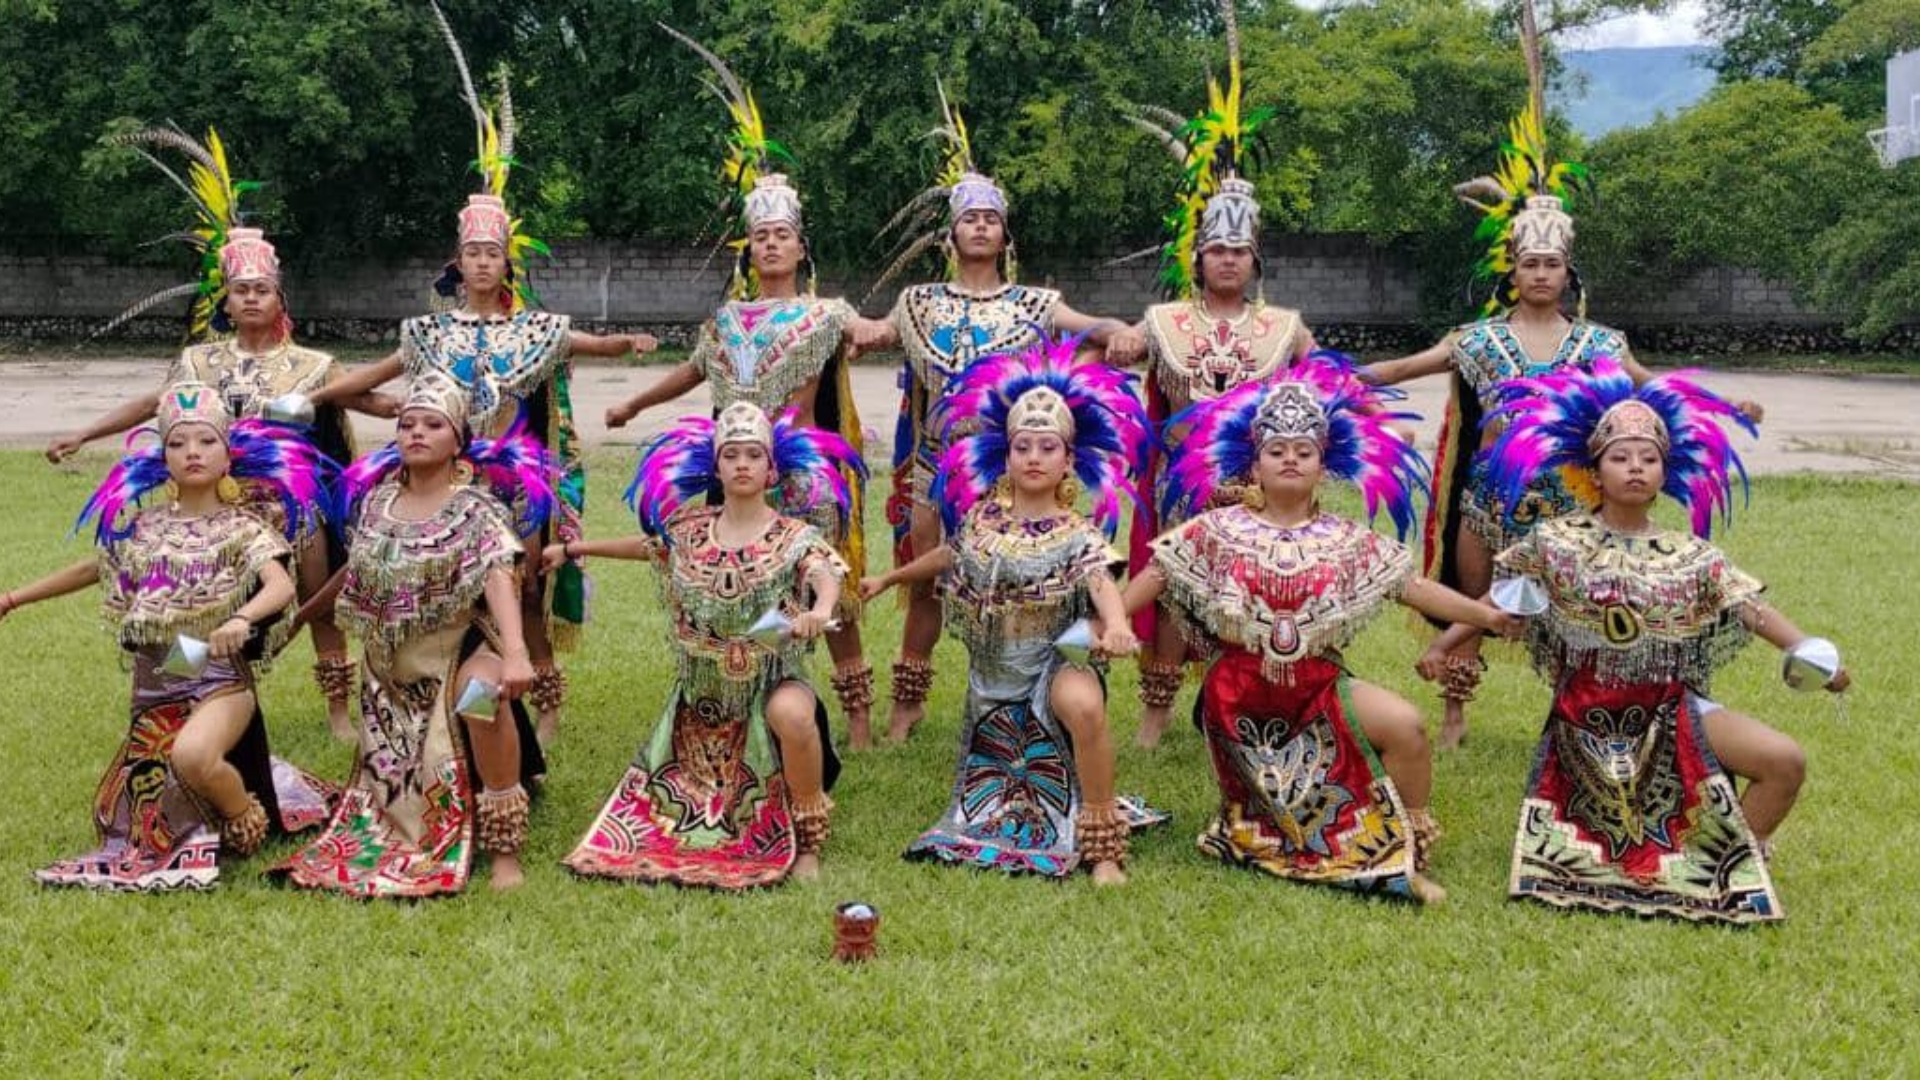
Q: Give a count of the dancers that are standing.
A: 6